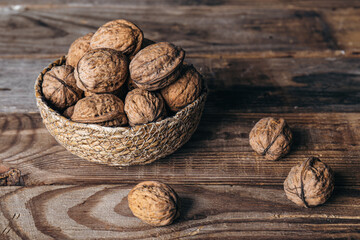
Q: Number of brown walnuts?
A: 11